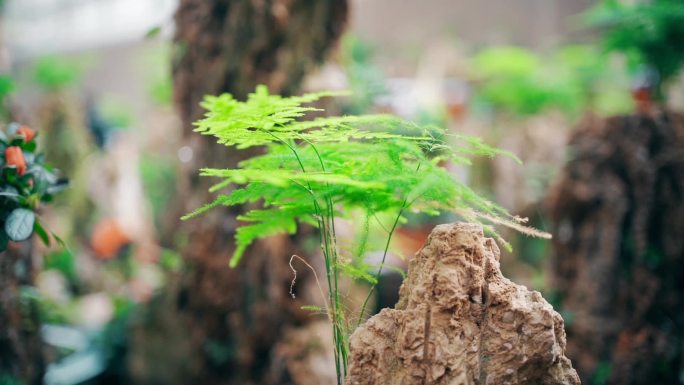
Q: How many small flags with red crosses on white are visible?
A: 0